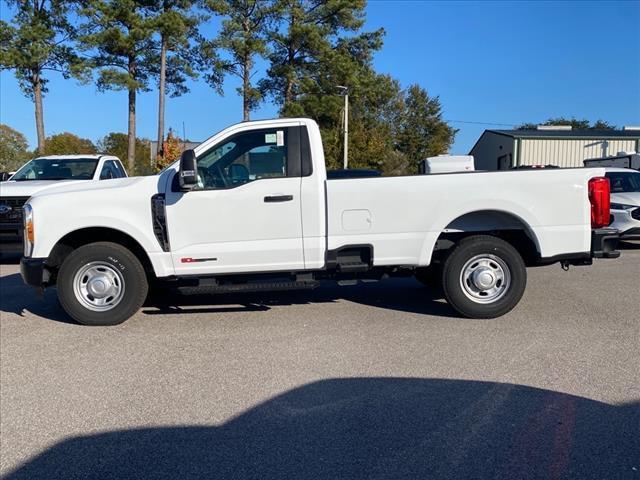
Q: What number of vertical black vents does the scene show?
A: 1